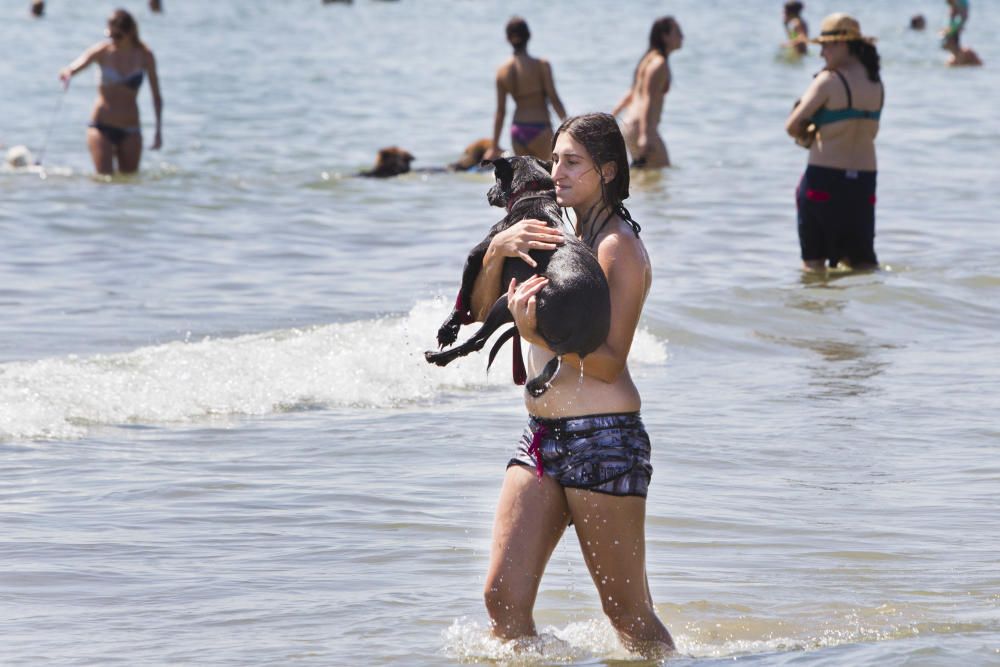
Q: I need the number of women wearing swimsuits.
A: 5